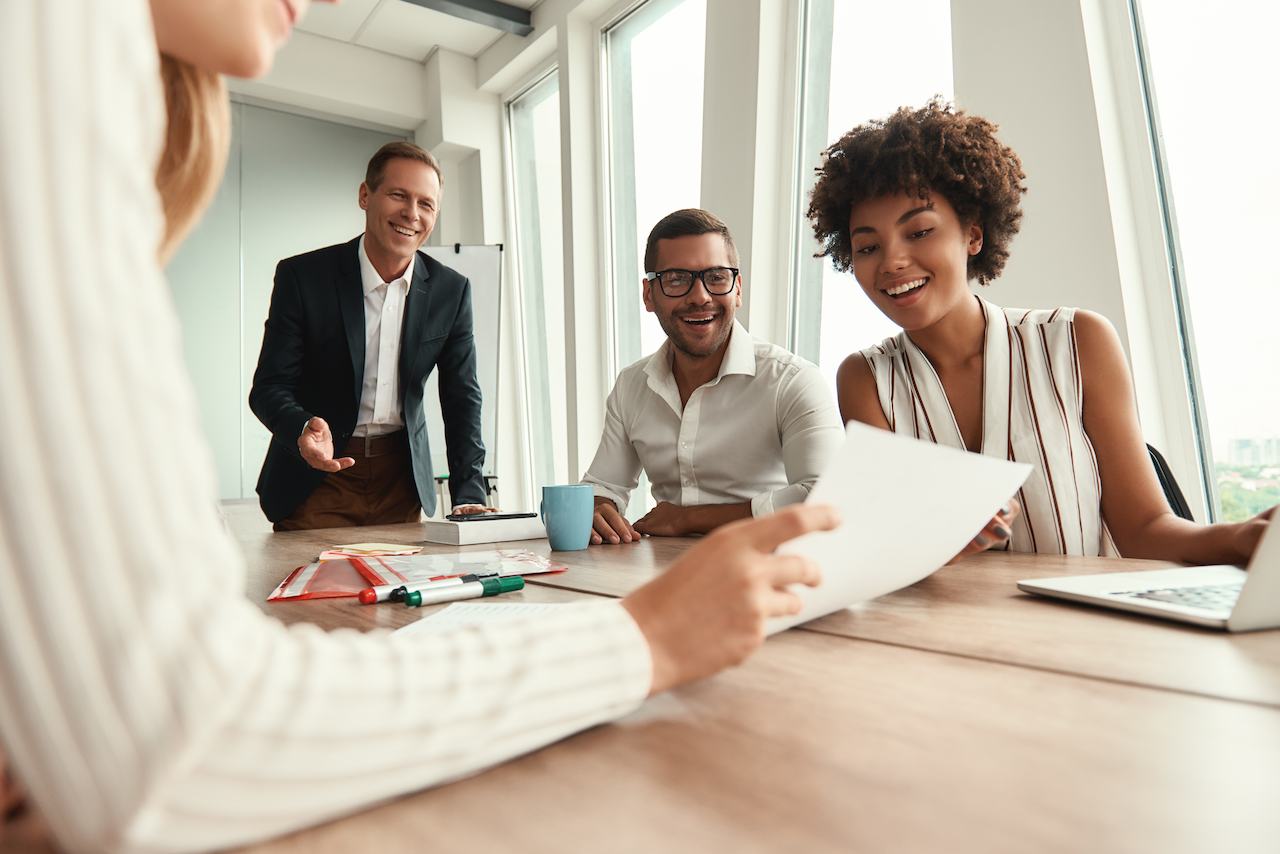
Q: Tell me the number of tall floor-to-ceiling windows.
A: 4